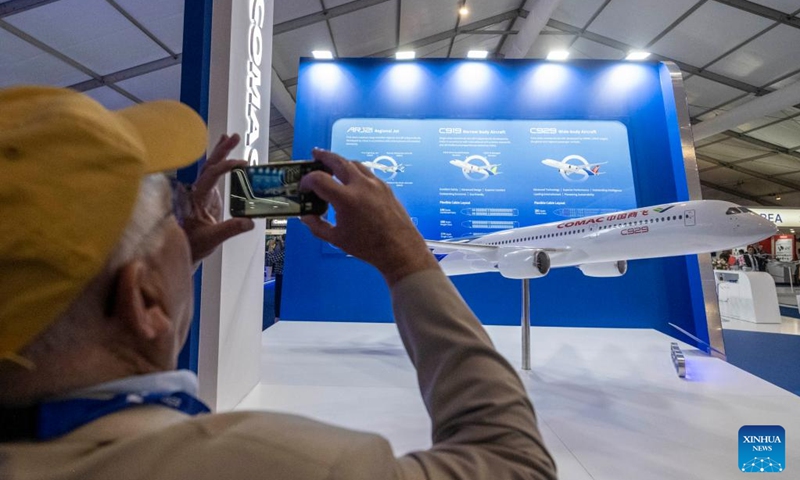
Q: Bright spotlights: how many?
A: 5